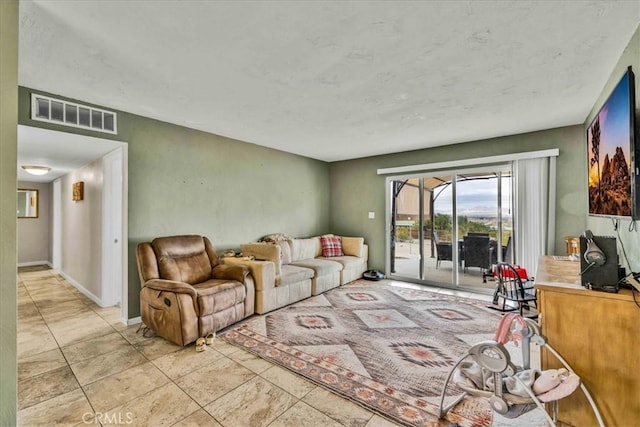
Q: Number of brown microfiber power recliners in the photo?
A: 1